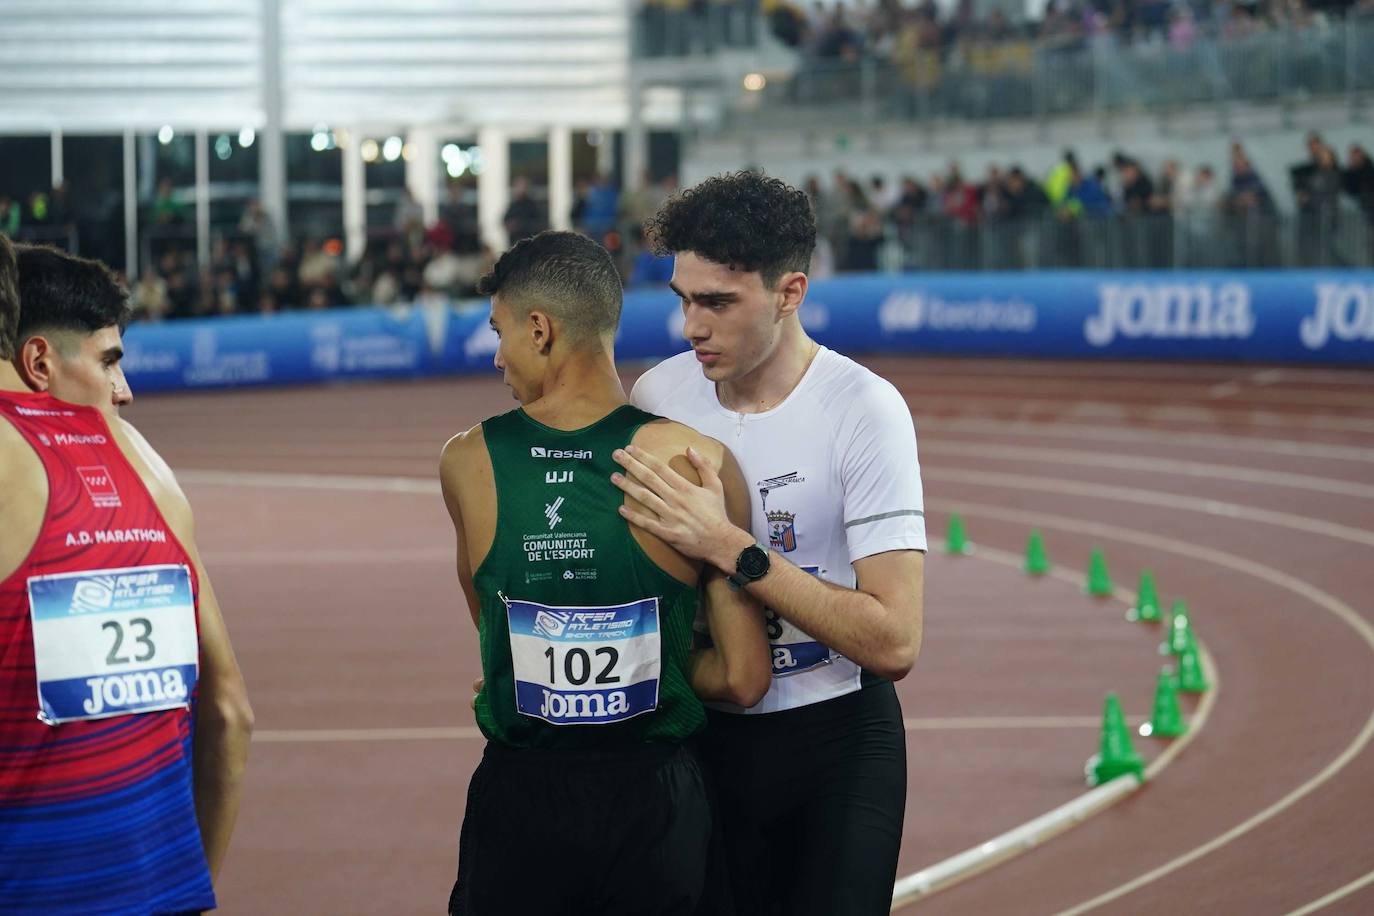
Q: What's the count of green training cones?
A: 8